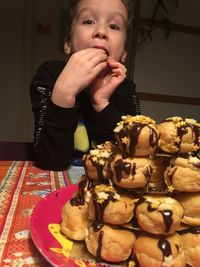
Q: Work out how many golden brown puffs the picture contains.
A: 12